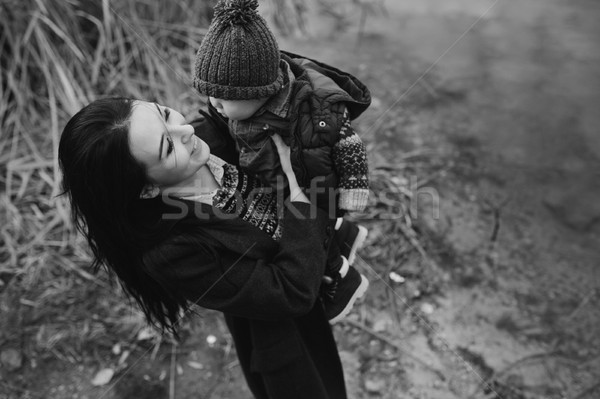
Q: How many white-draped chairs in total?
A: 0